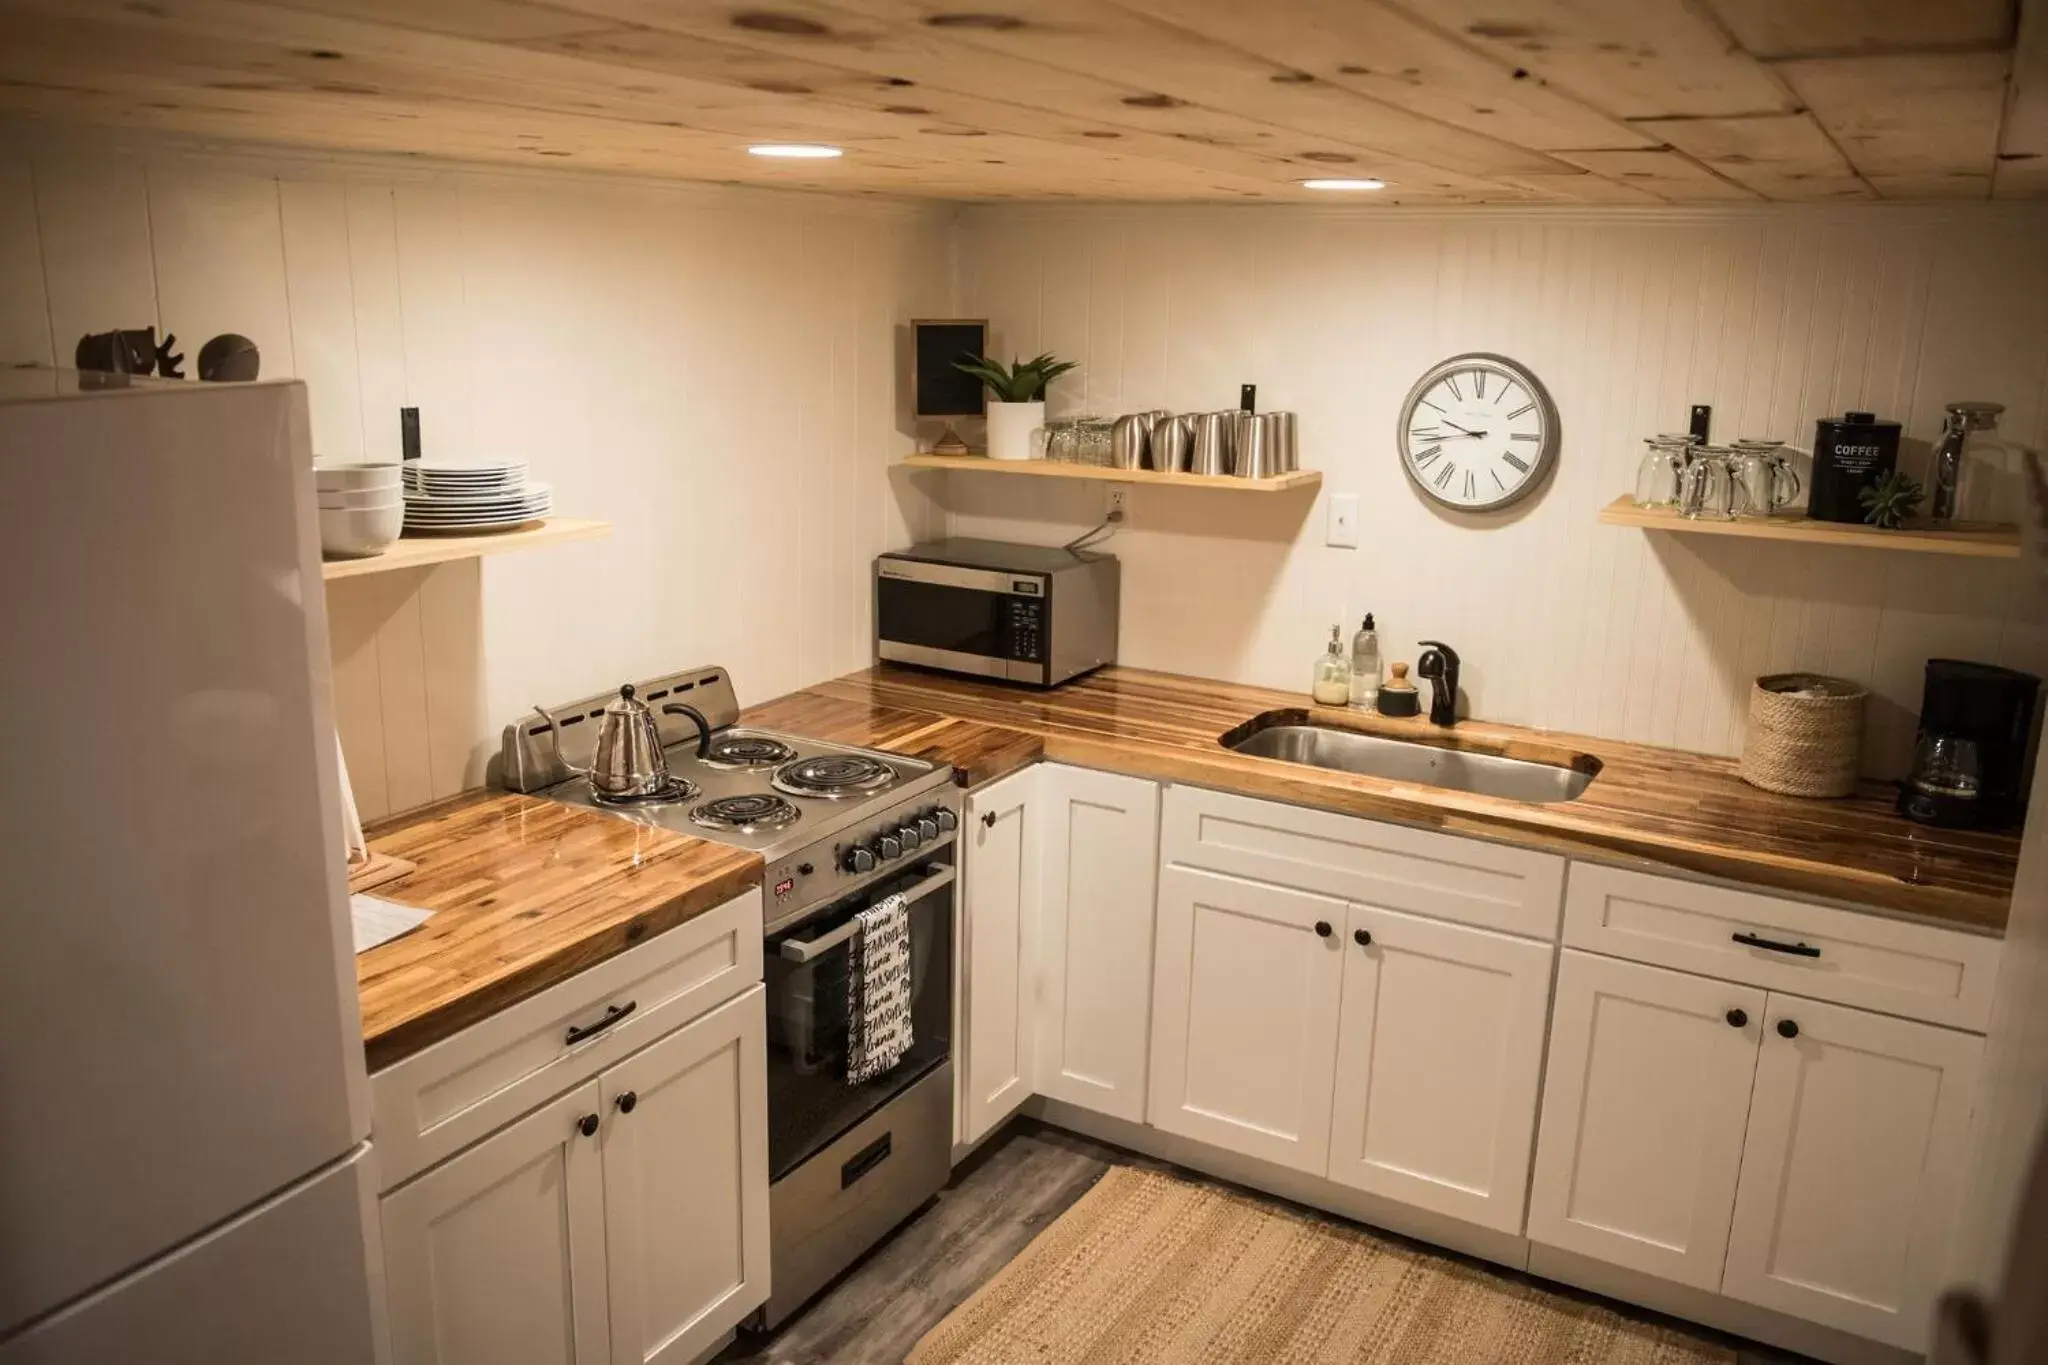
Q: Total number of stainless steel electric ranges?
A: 1